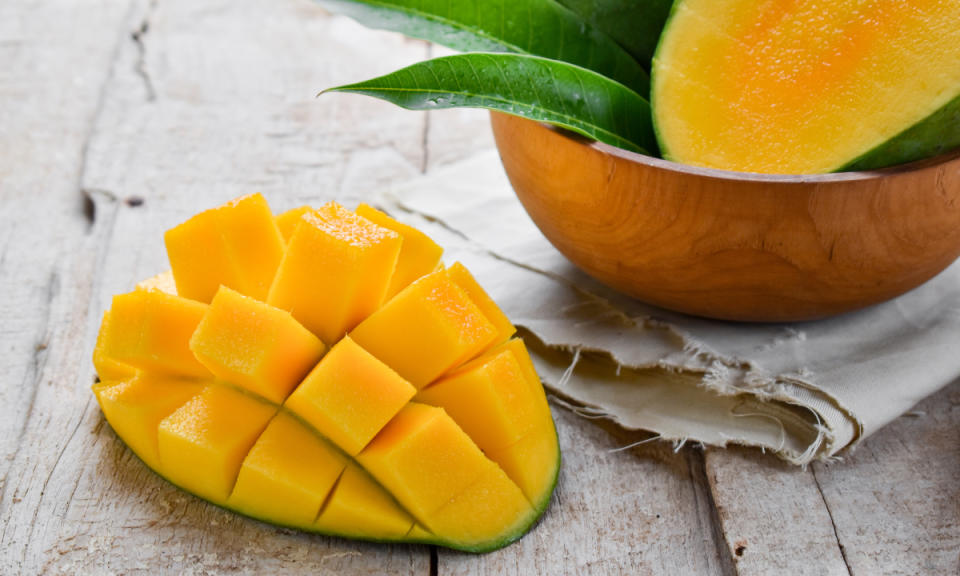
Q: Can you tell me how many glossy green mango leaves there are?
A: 2